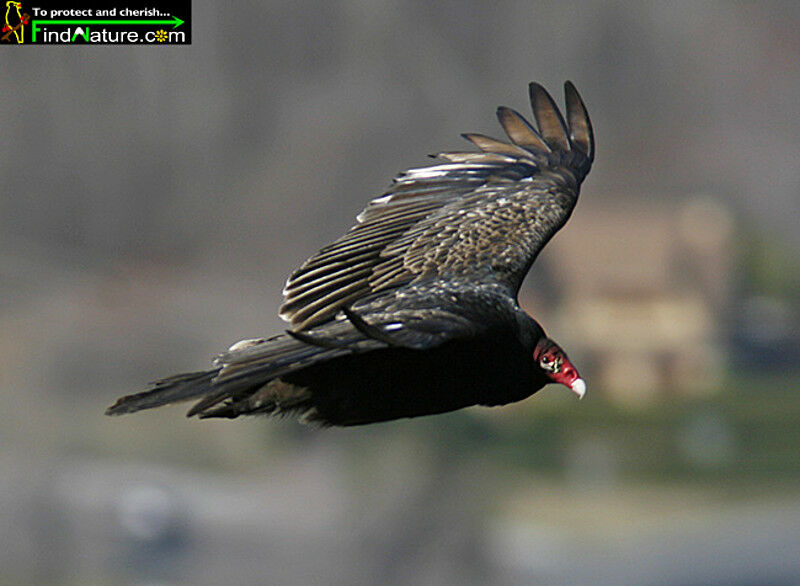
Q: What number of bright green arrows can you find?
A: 1